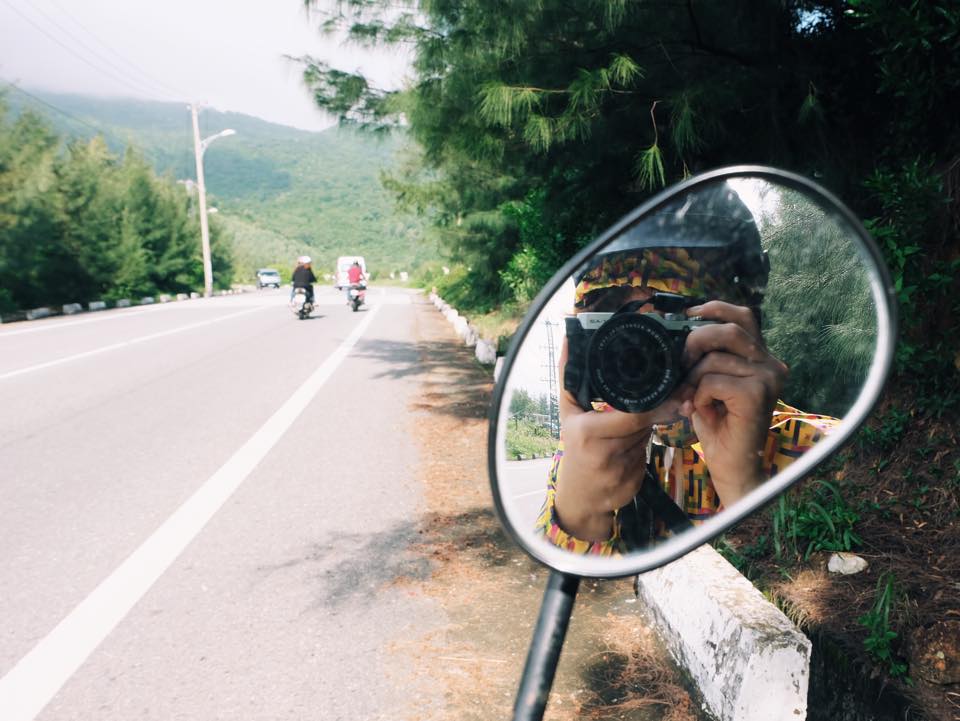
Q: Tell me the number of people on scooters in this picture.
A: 2